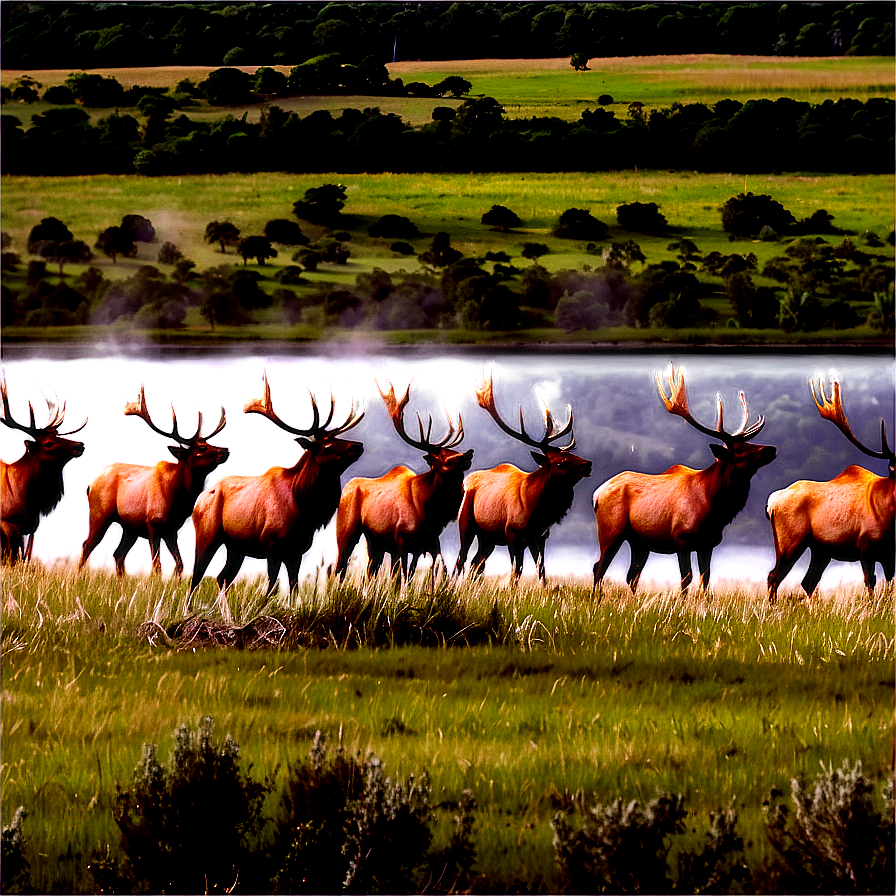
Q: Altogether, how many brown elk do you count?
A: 7